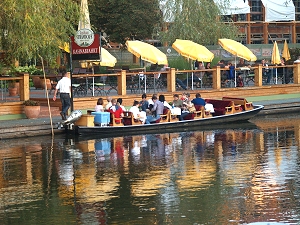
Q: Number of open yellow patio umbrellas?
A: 4